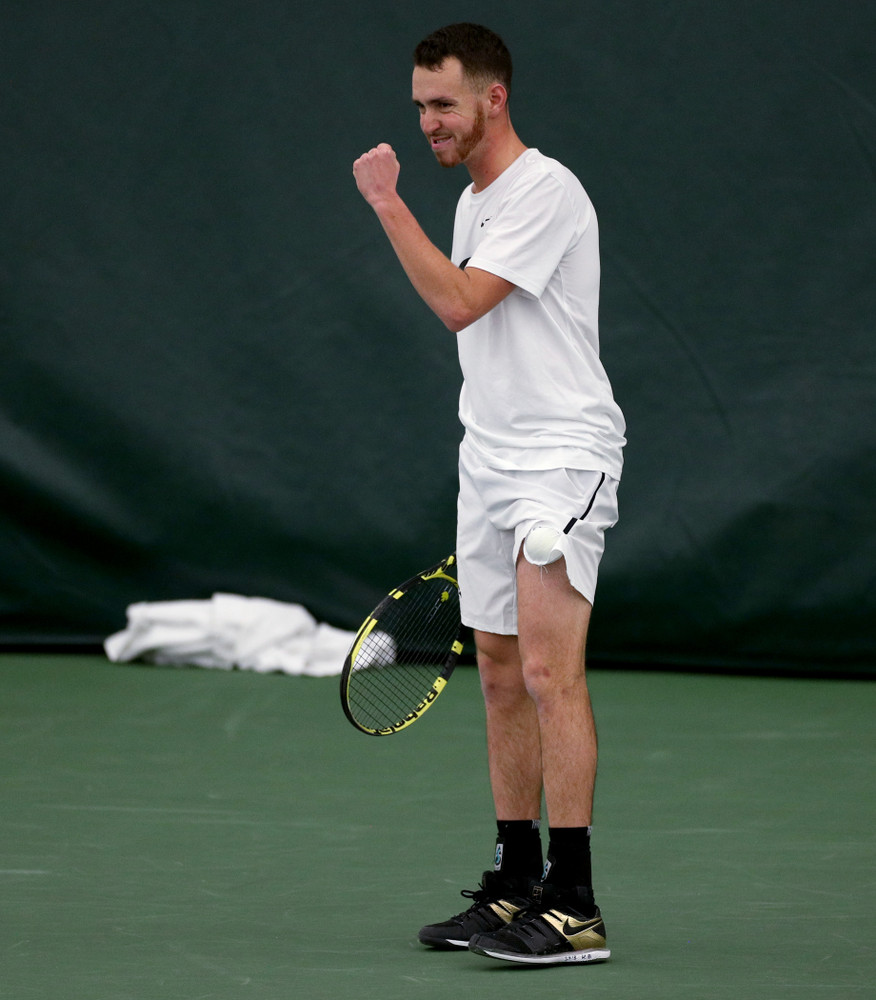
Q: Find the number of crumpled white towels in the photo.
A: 1